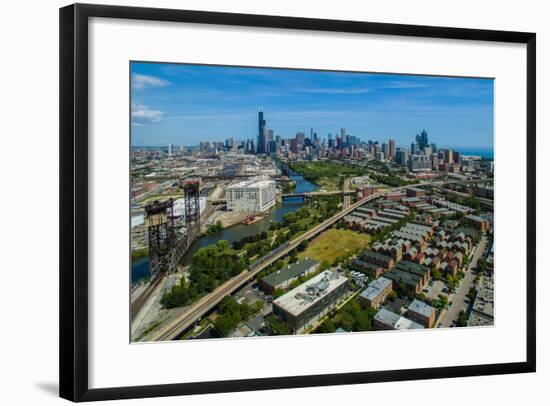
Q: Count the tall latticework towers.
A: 2